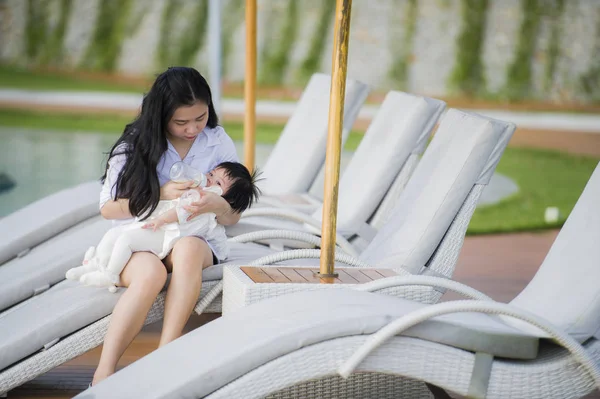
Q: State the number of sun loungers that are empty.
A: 3